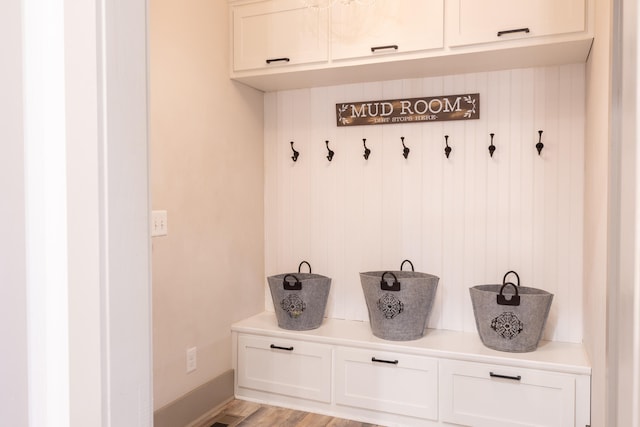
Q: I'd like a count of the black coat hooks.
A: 7